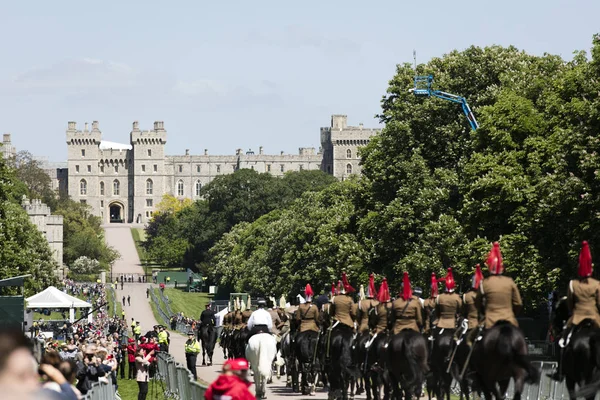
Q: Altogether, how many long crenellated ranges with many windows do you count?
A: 1